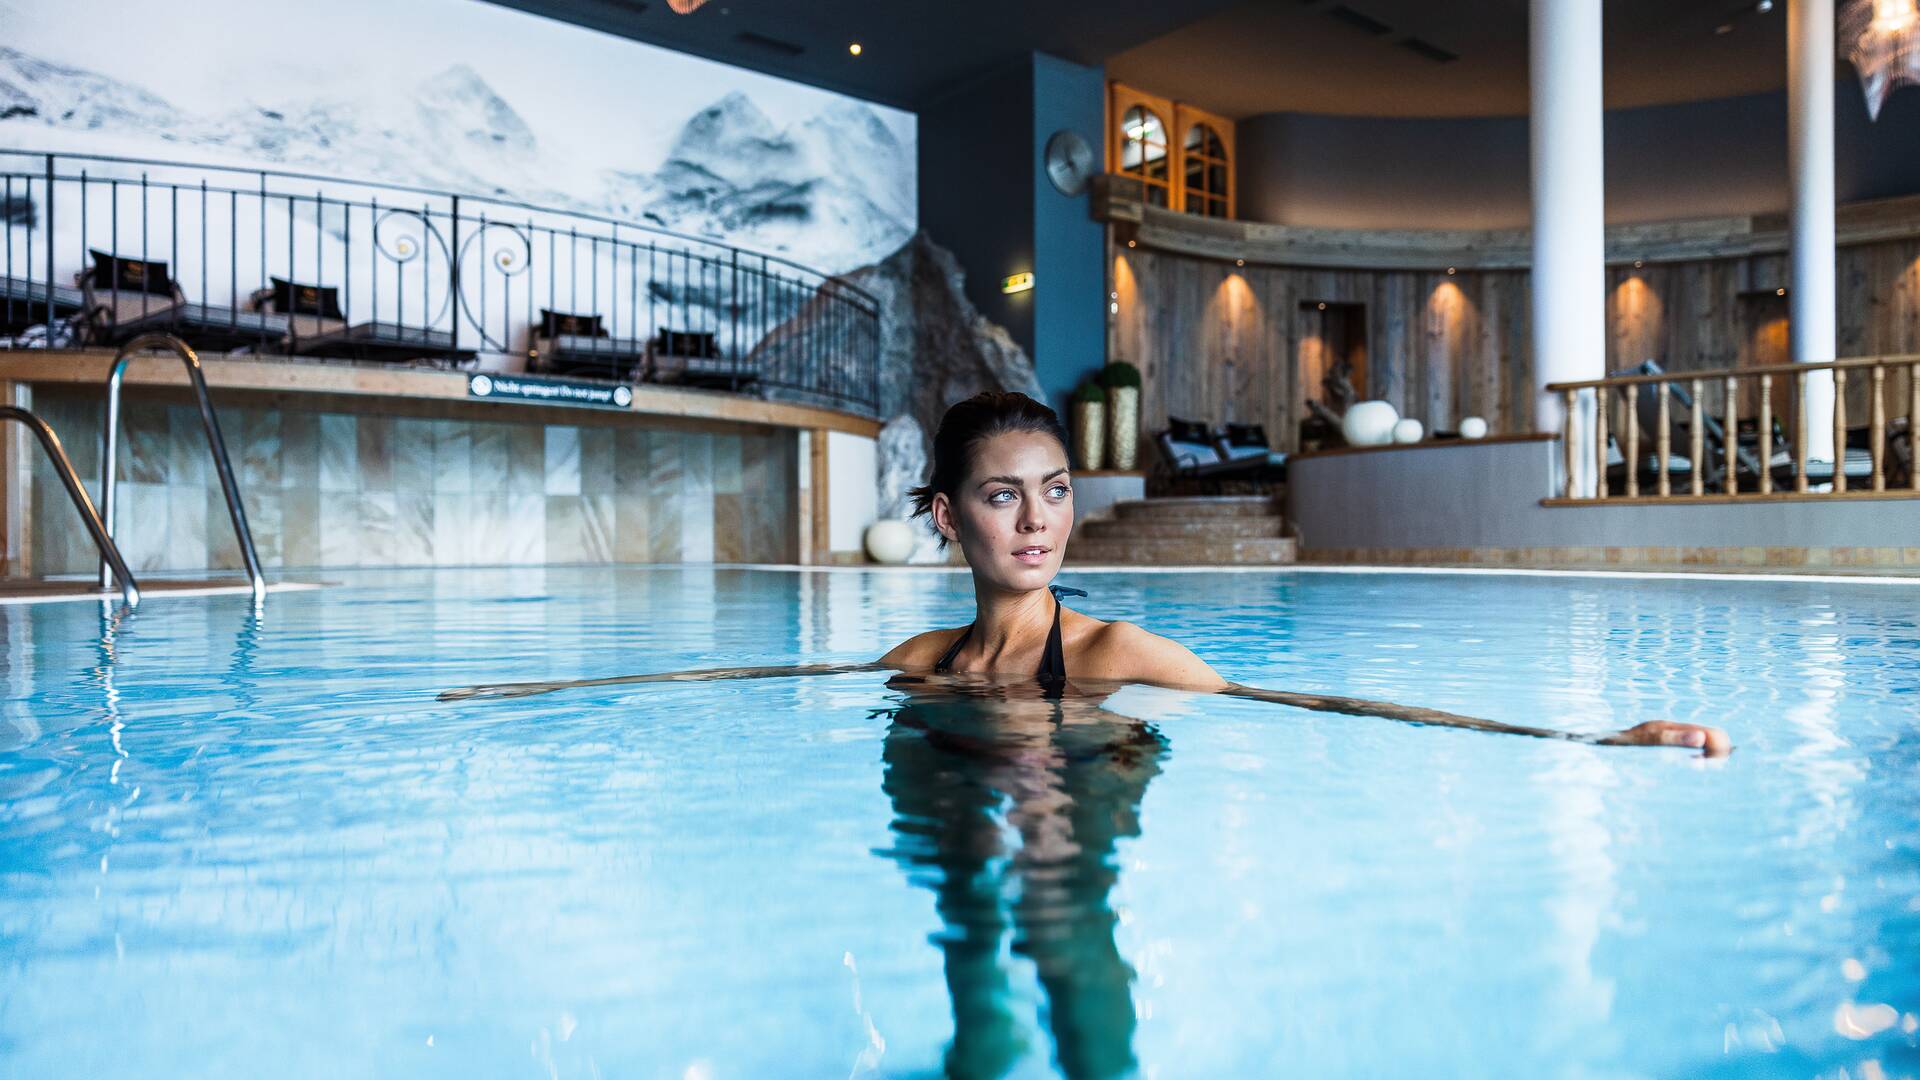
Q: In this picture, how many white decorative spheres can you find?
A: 4